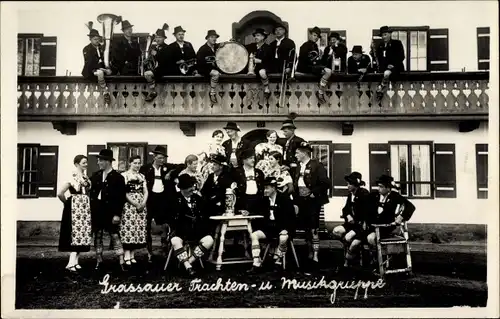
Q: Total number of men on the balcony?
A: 11